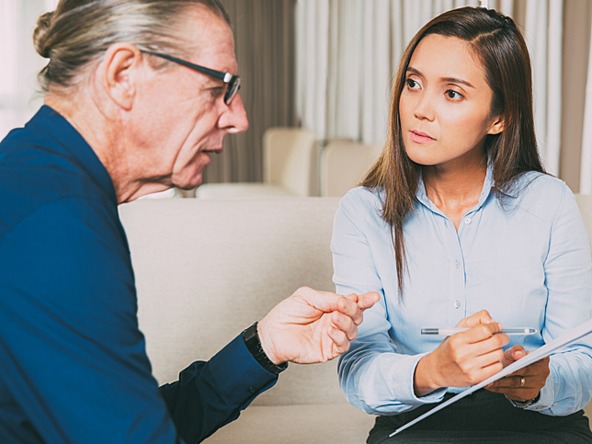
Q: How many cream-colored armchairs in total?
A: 2